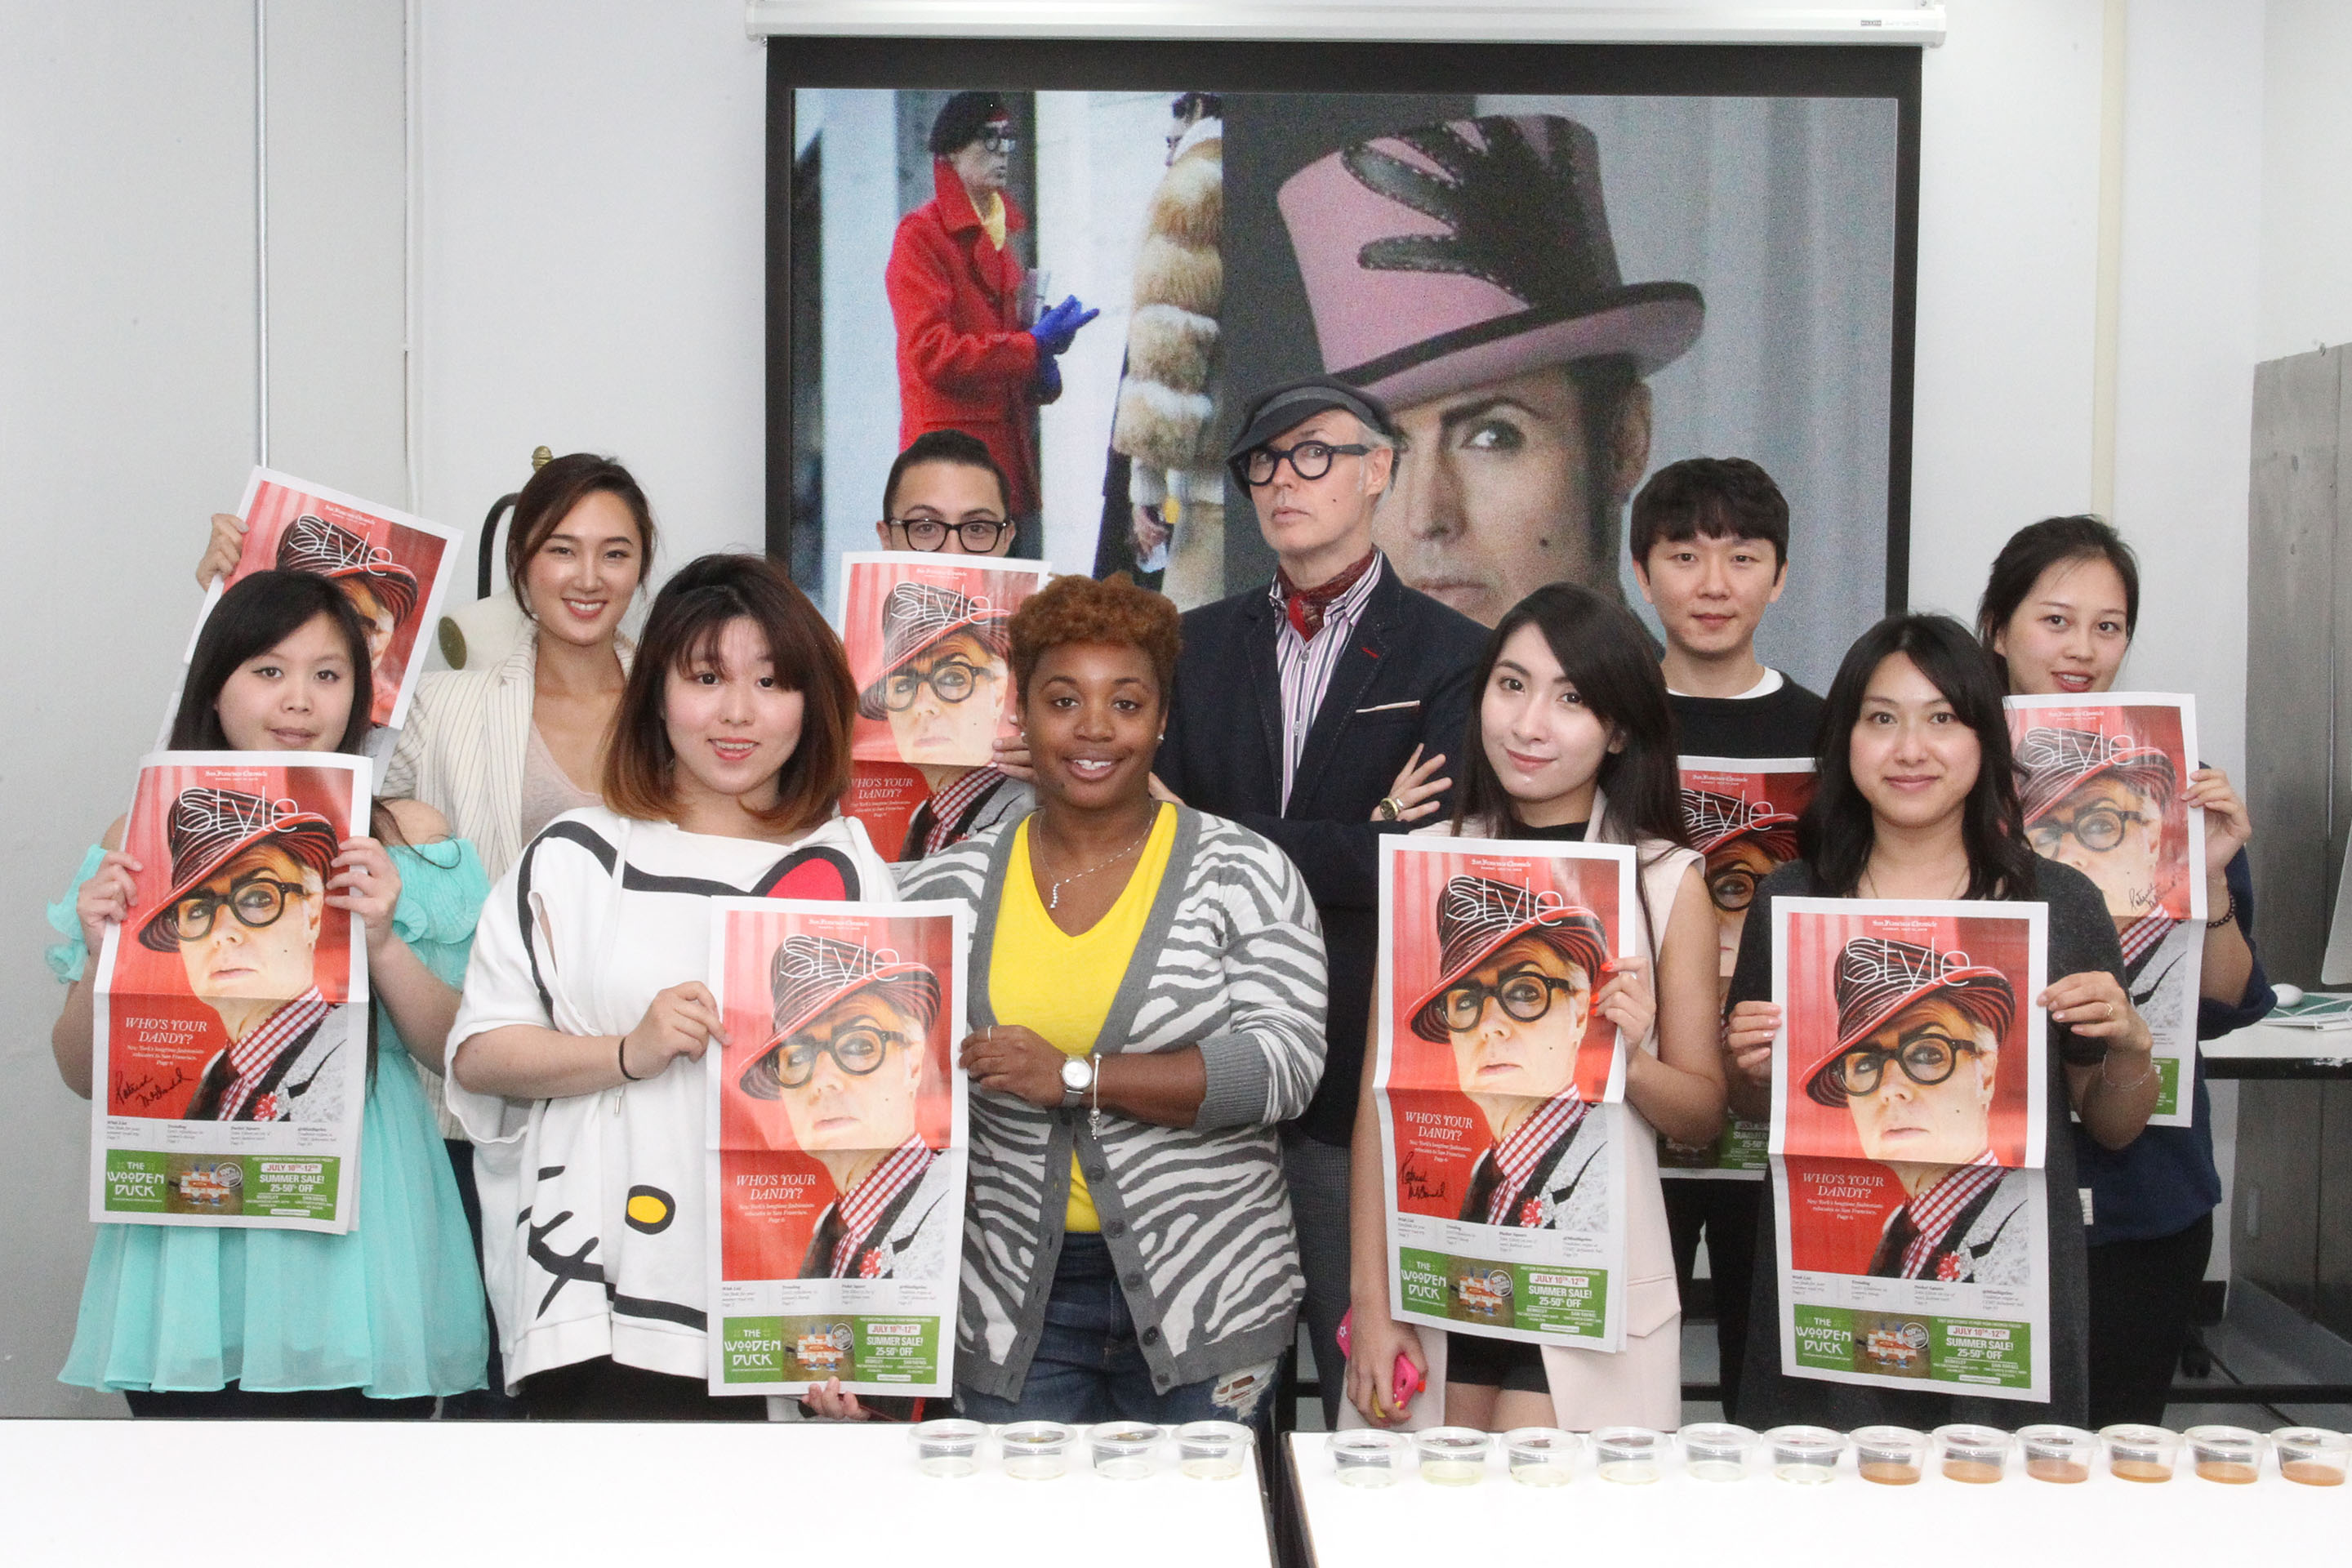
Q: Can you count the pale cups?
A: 10